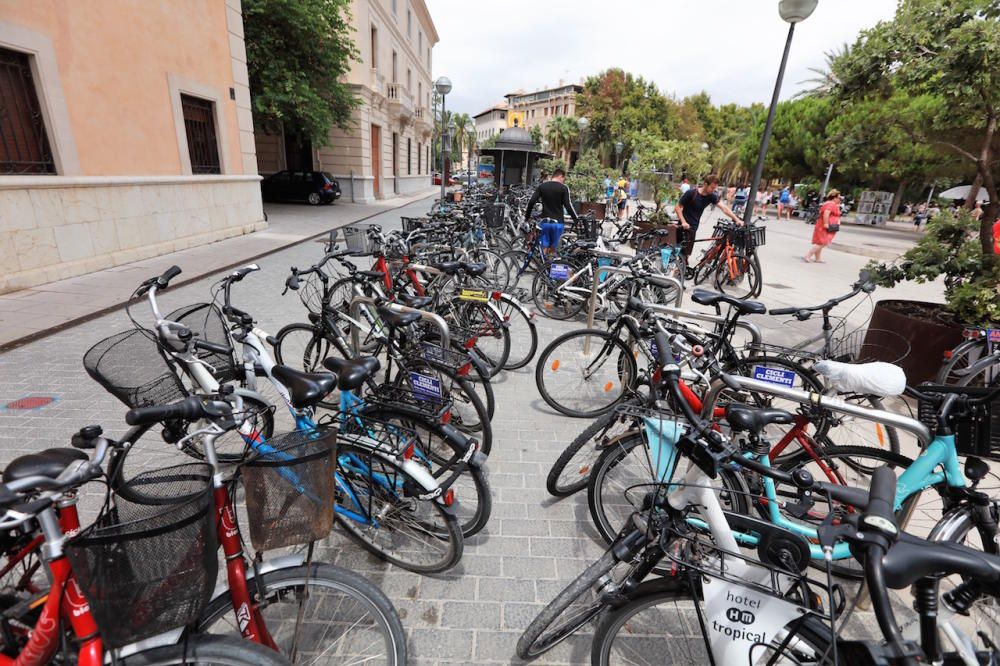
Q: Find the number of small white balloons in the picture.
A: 0